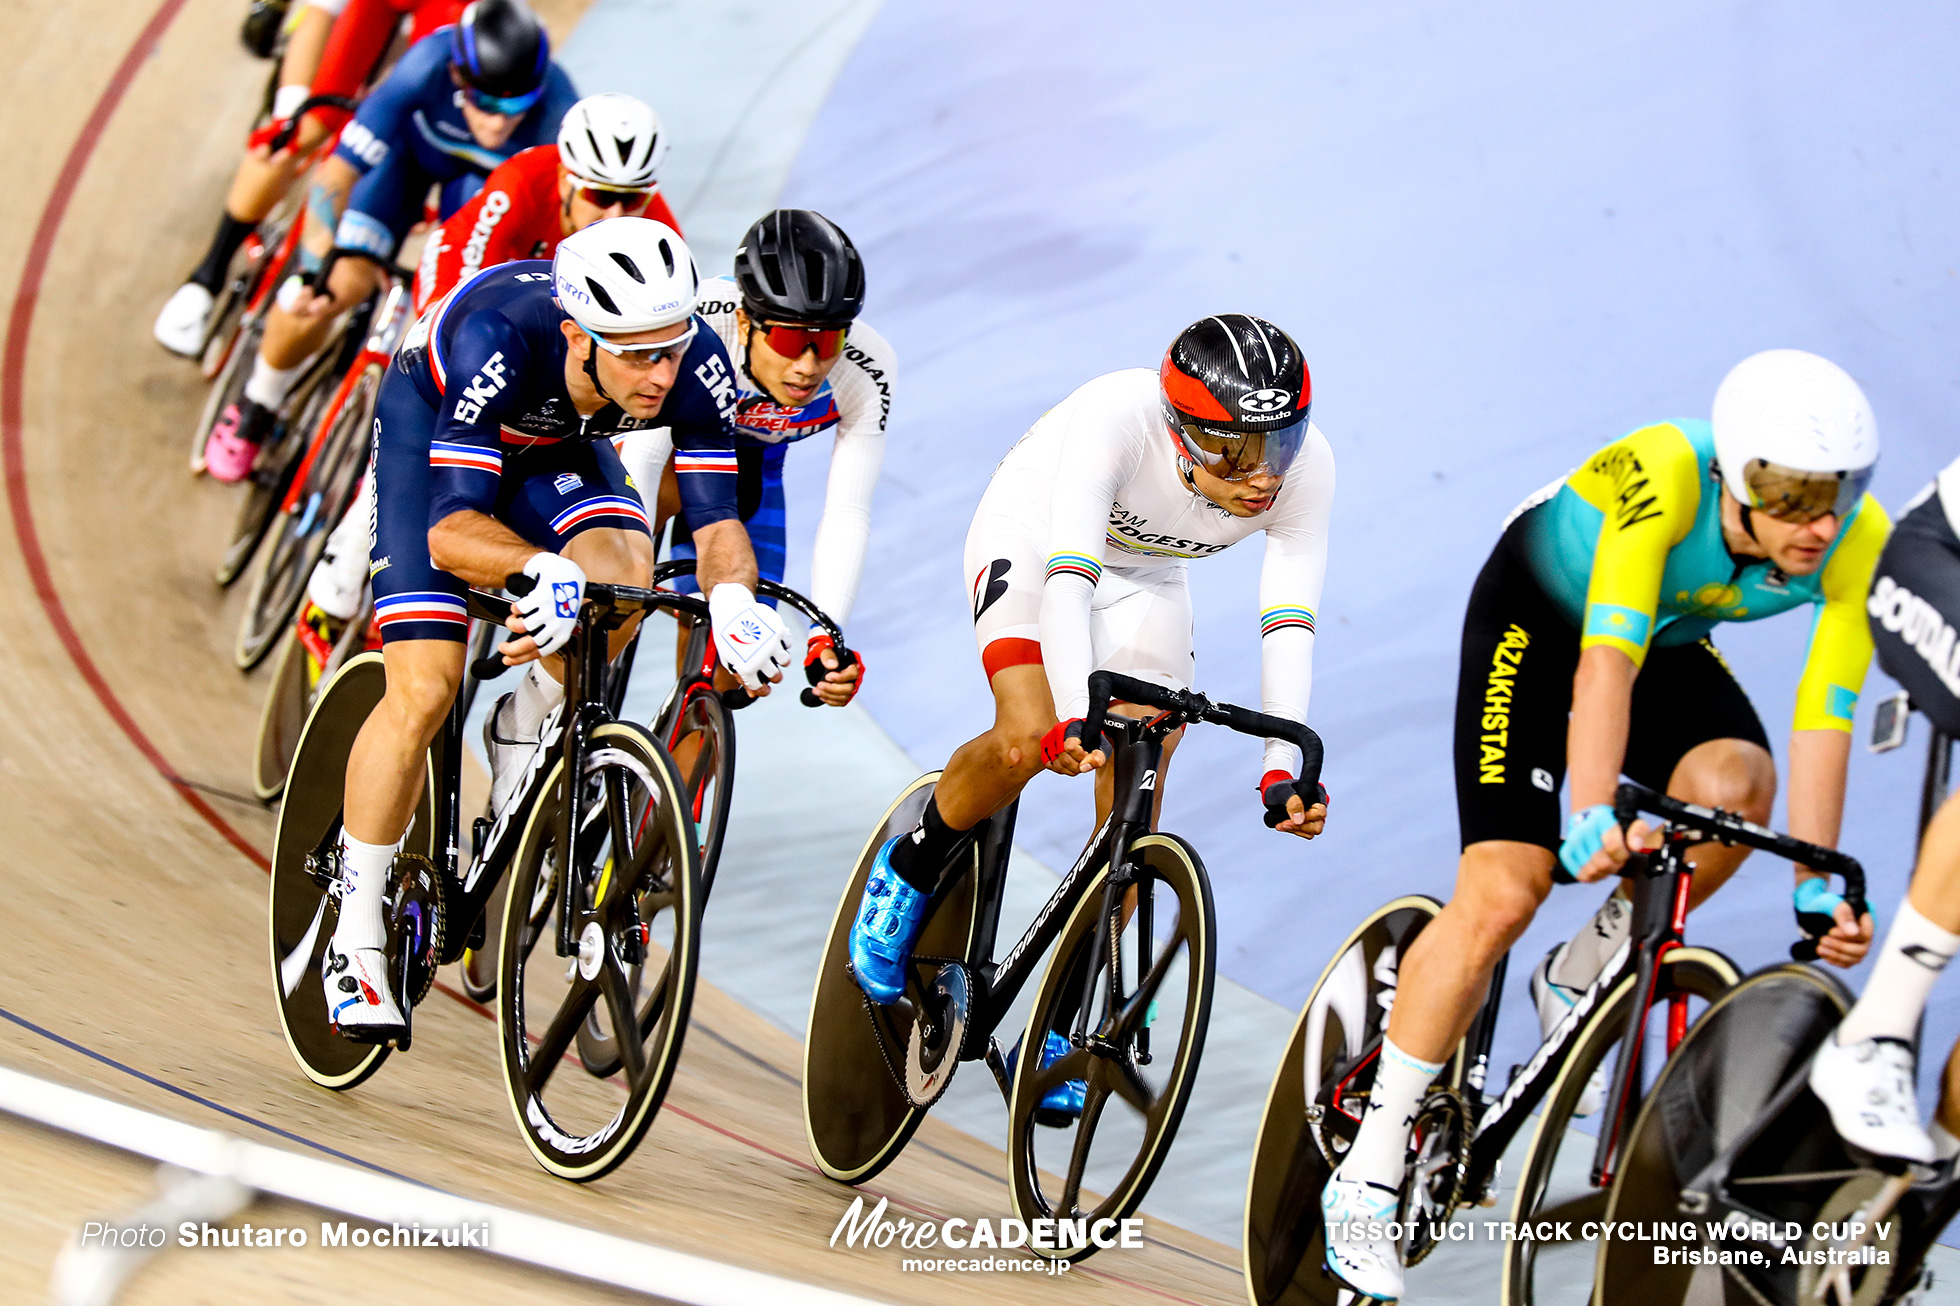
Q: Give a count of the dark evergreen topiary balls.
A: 0